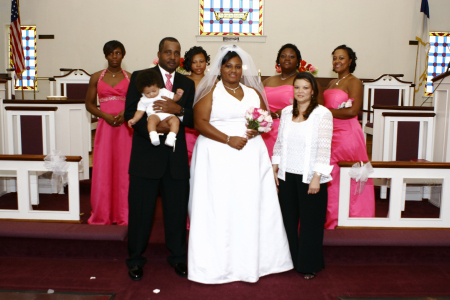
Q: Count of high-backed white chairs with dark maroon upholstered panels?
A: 4